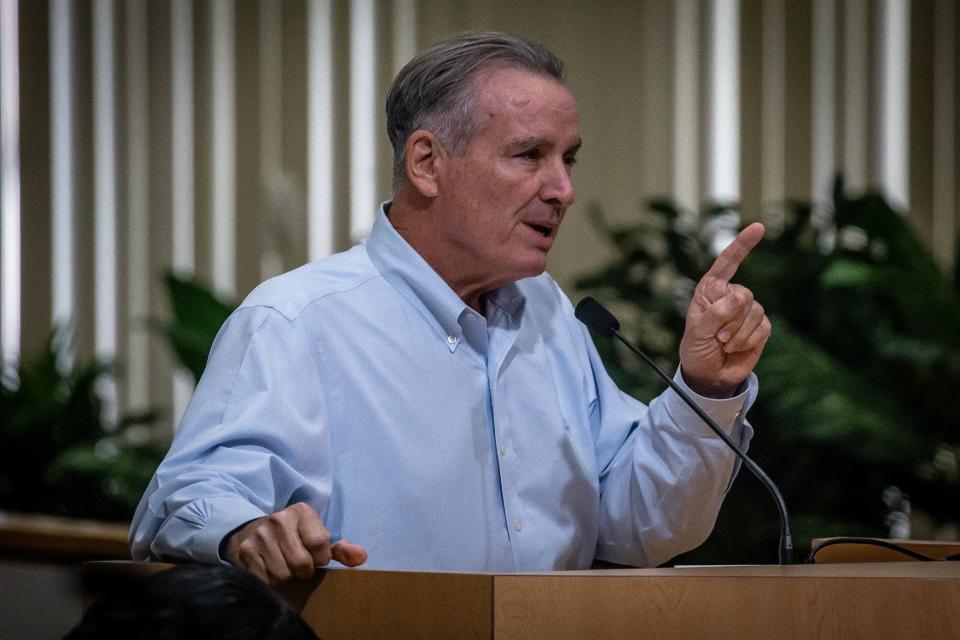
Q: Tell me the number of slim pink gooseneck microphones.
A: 0